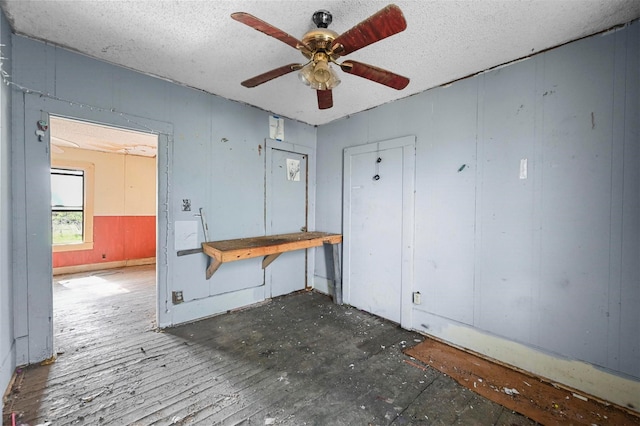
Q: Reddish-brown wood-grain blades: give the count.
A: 5